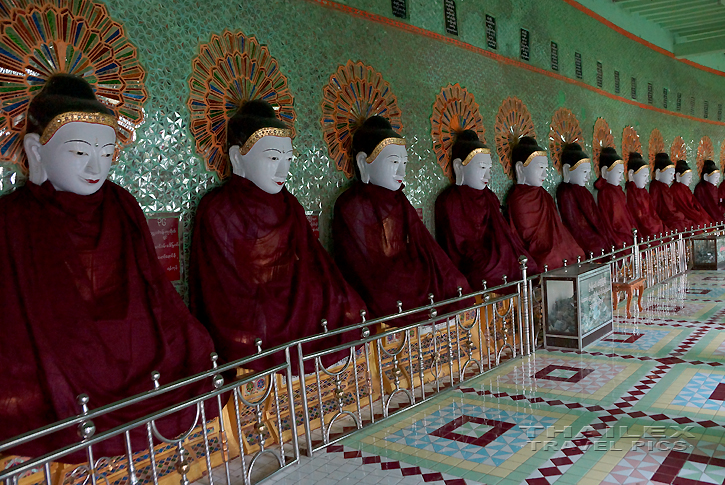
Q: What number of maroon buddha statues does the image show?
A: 11